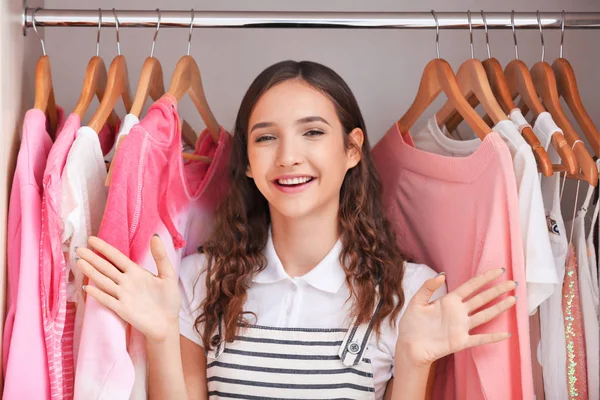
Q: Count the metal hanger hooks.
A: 11